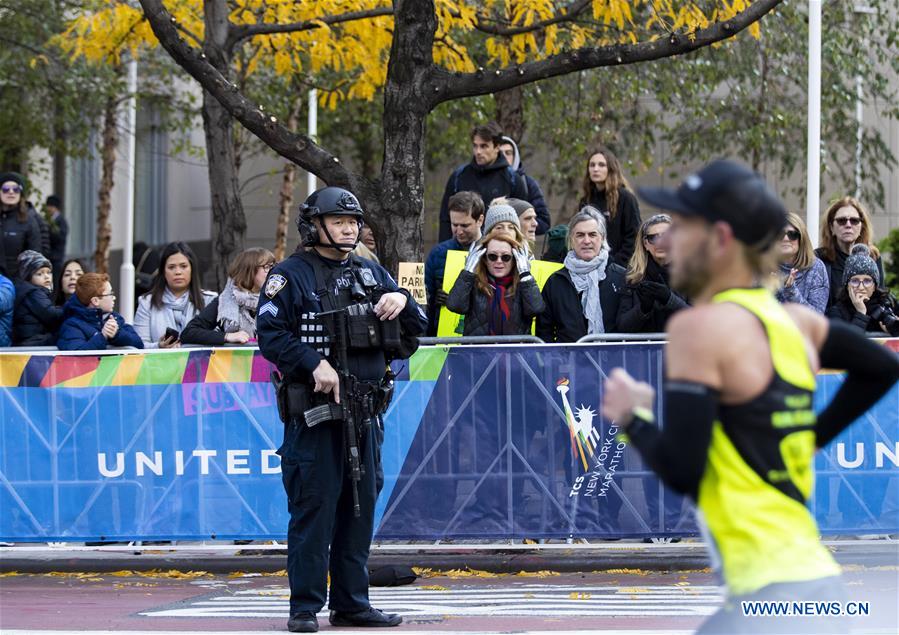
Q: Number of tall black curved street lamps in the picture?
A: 0